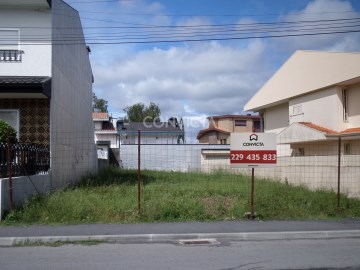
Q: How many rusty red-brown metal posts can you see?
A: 4